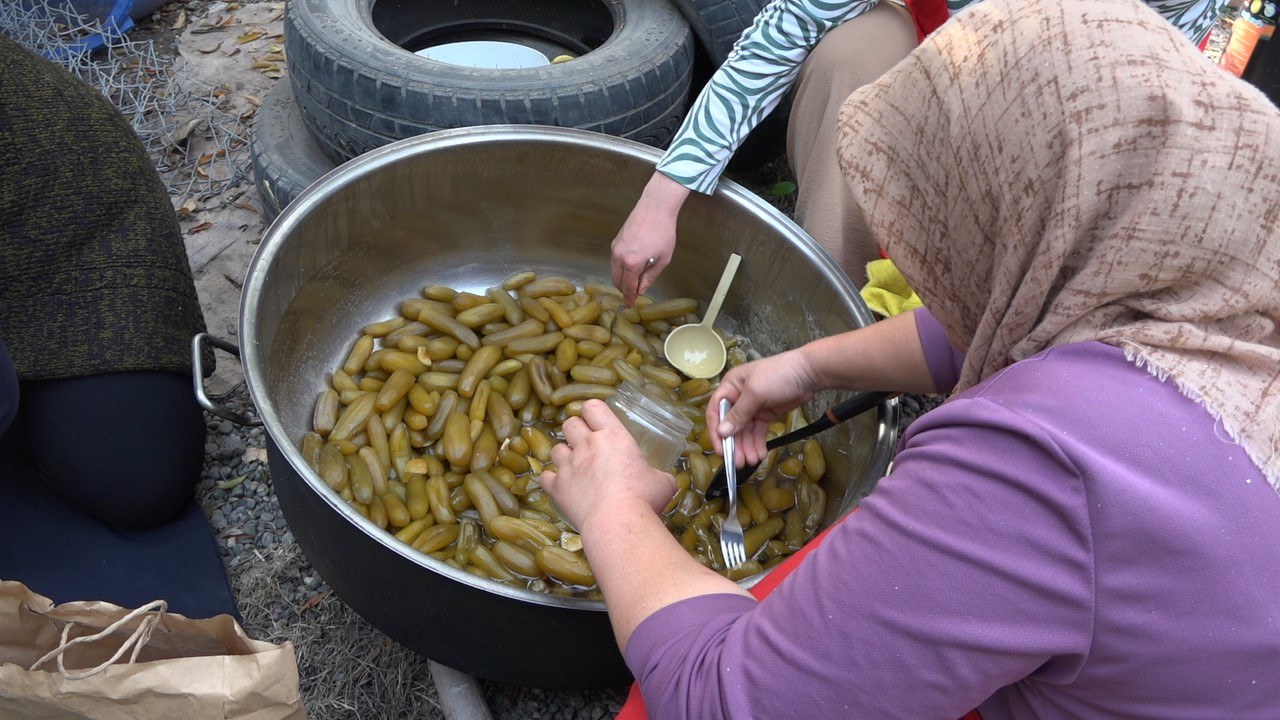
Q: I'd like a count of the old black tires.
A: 3